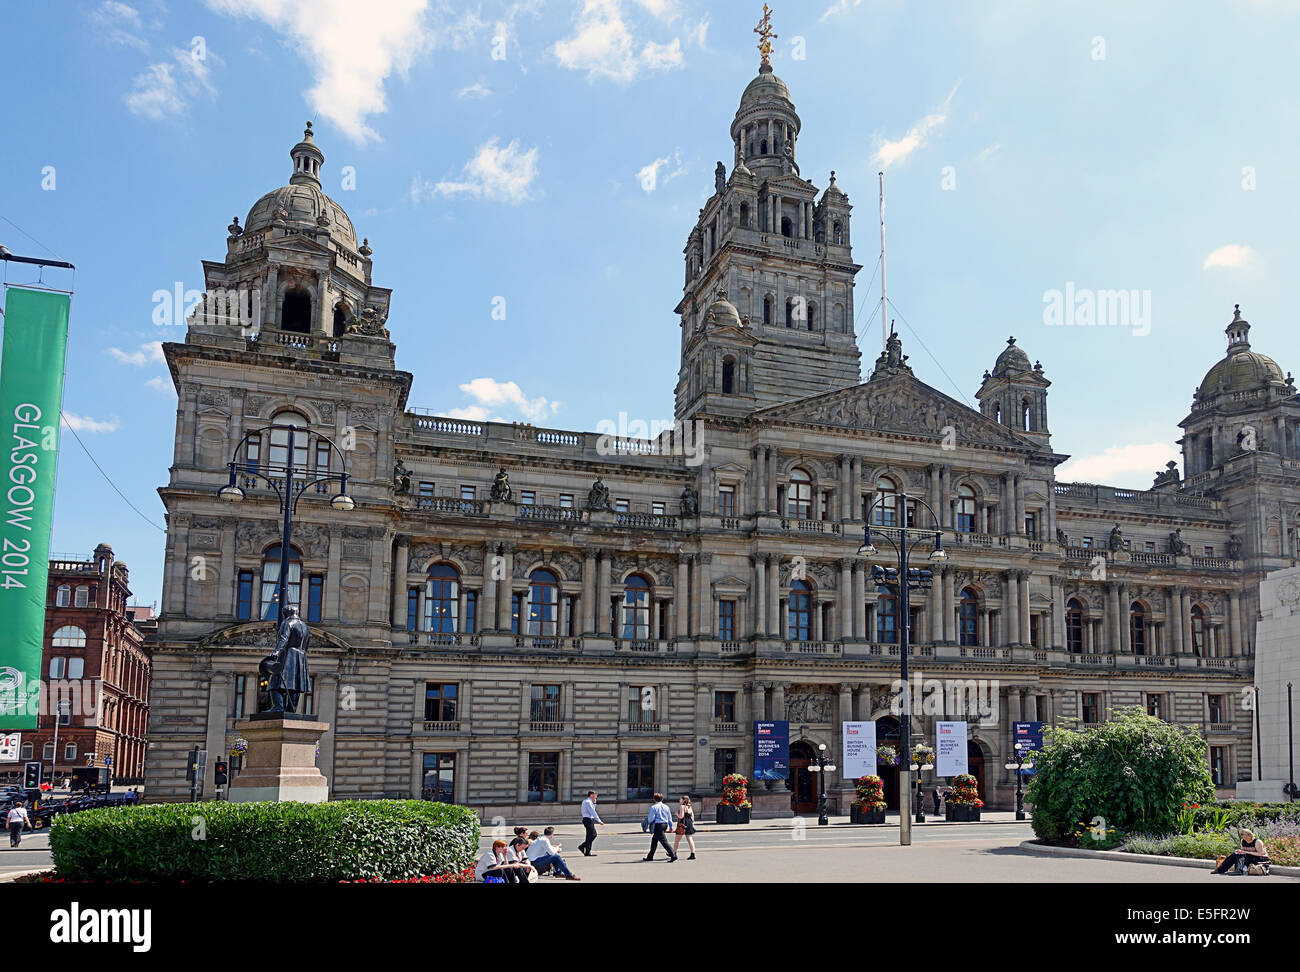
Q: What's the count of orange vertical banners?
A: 0